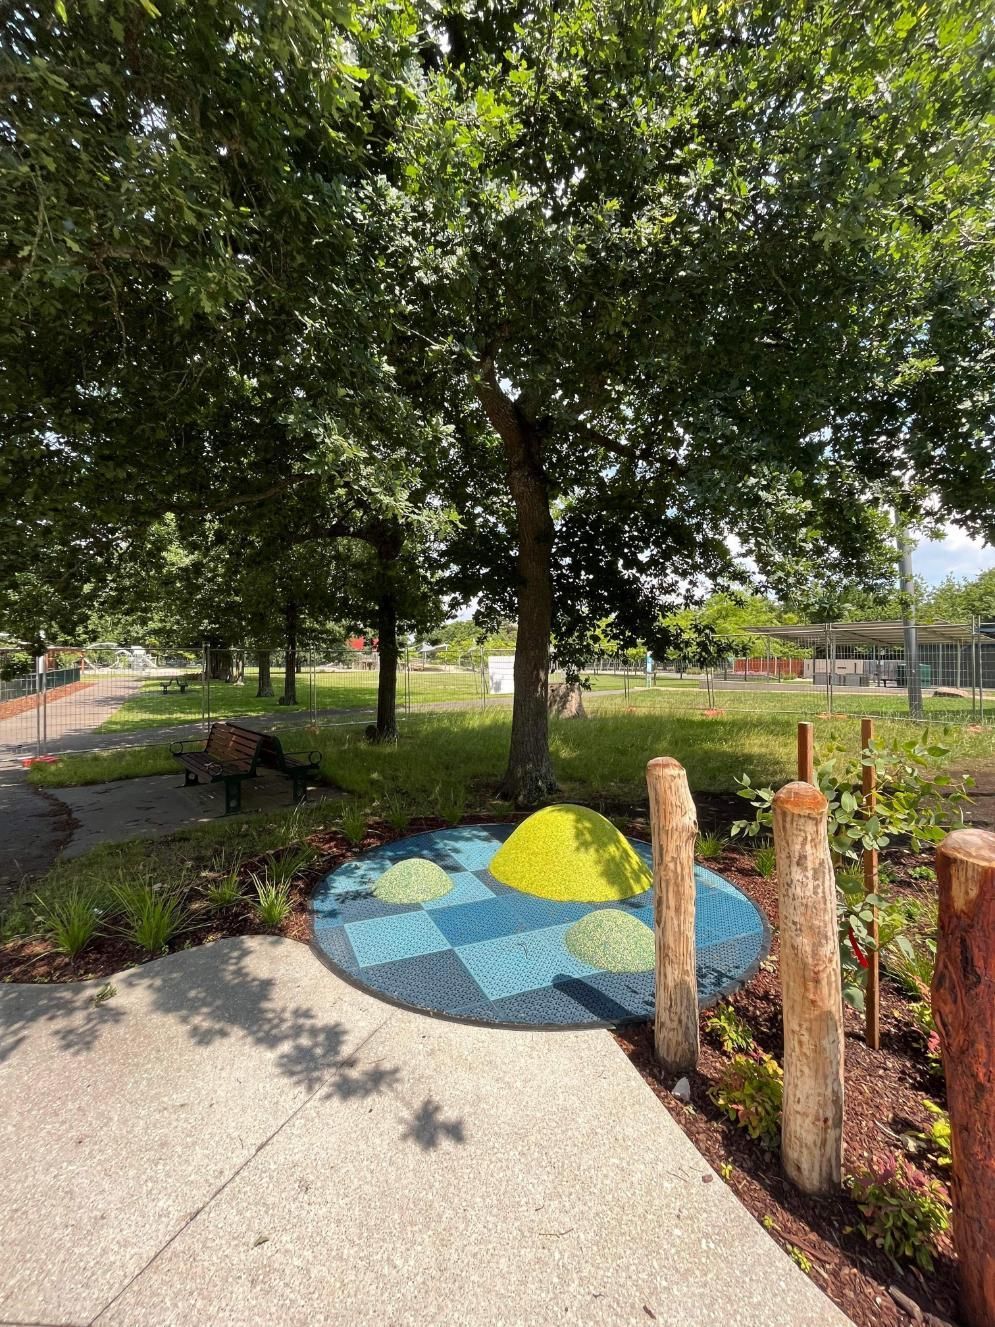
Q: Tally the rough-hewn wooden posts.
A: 3